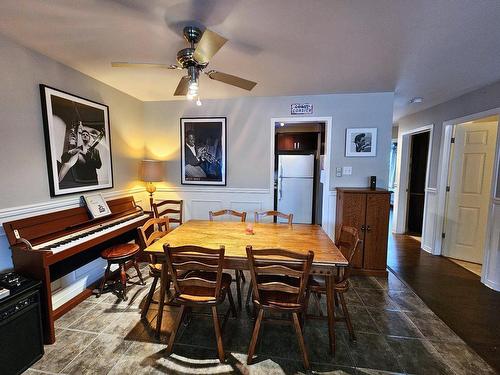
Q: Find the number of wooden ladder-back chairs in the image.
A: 7